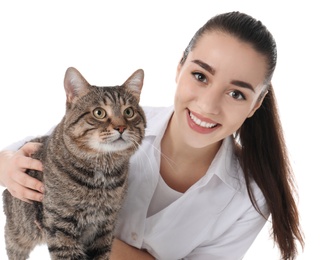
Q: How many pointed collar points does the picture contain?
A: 2